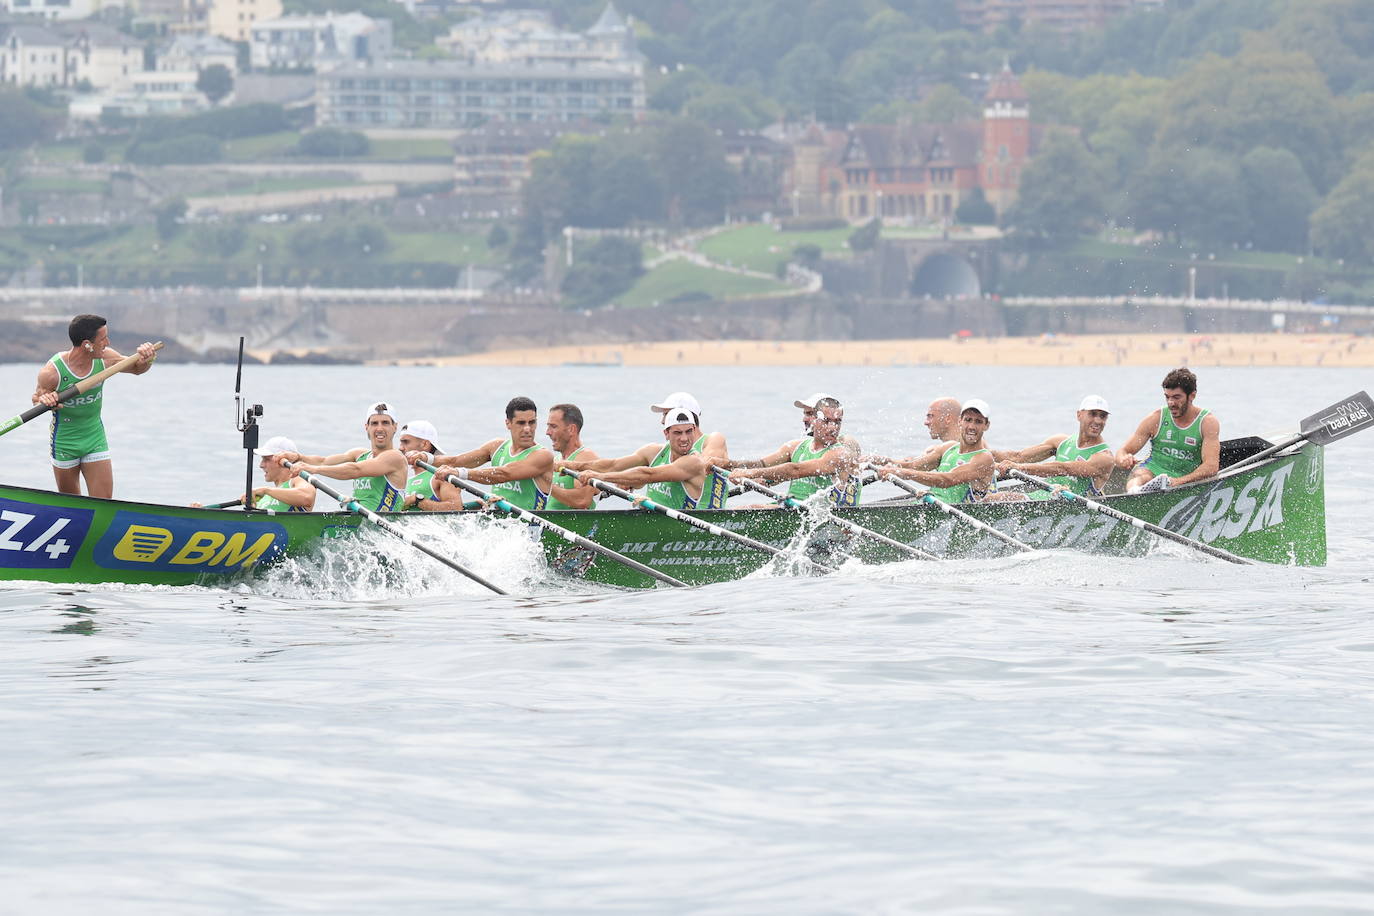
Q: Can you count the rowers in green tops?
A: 14